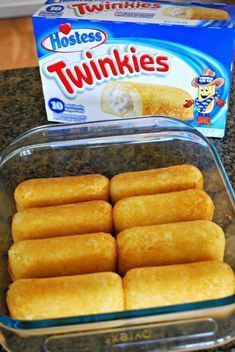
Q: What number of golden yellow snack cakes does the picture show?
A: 8